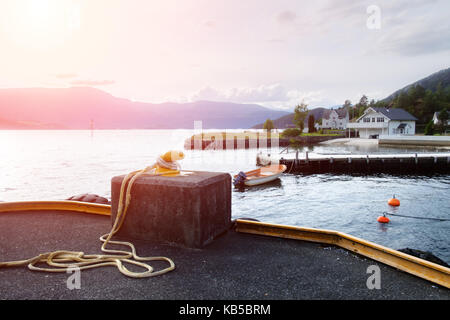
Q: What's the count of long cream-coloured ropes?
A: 1